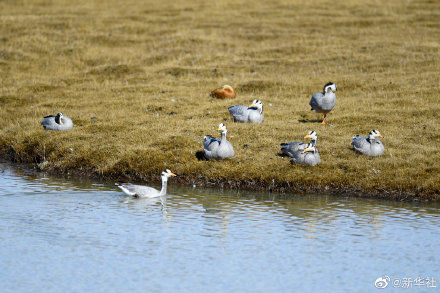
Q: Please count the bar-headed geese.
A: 8